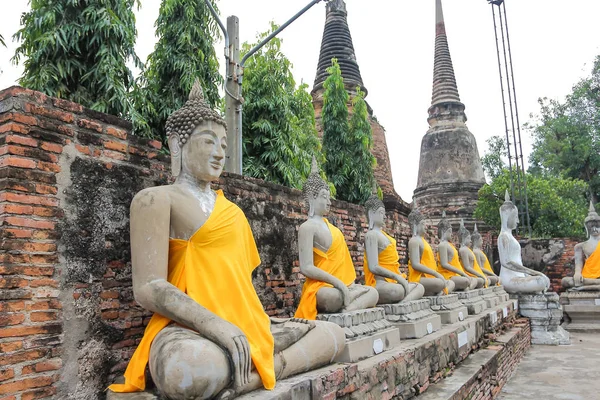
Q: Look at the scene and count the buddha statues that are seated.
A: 9